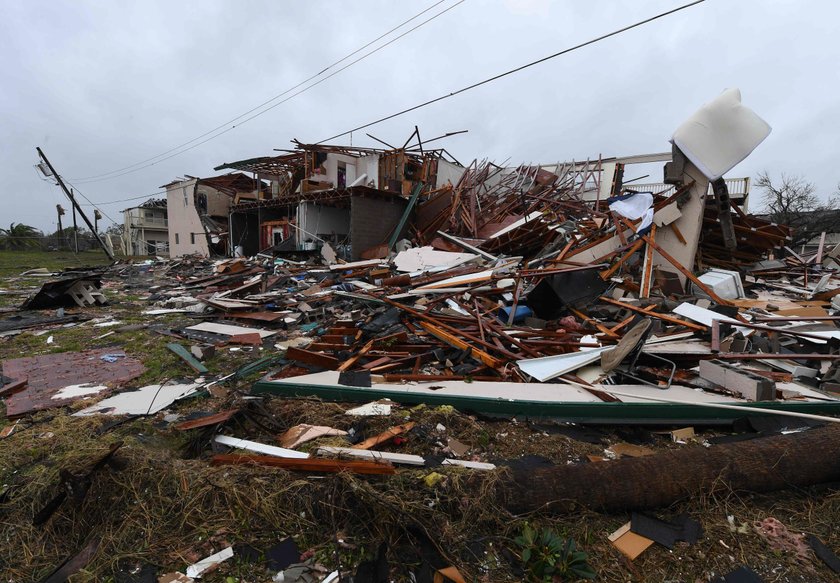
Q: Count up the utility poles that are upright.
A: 1